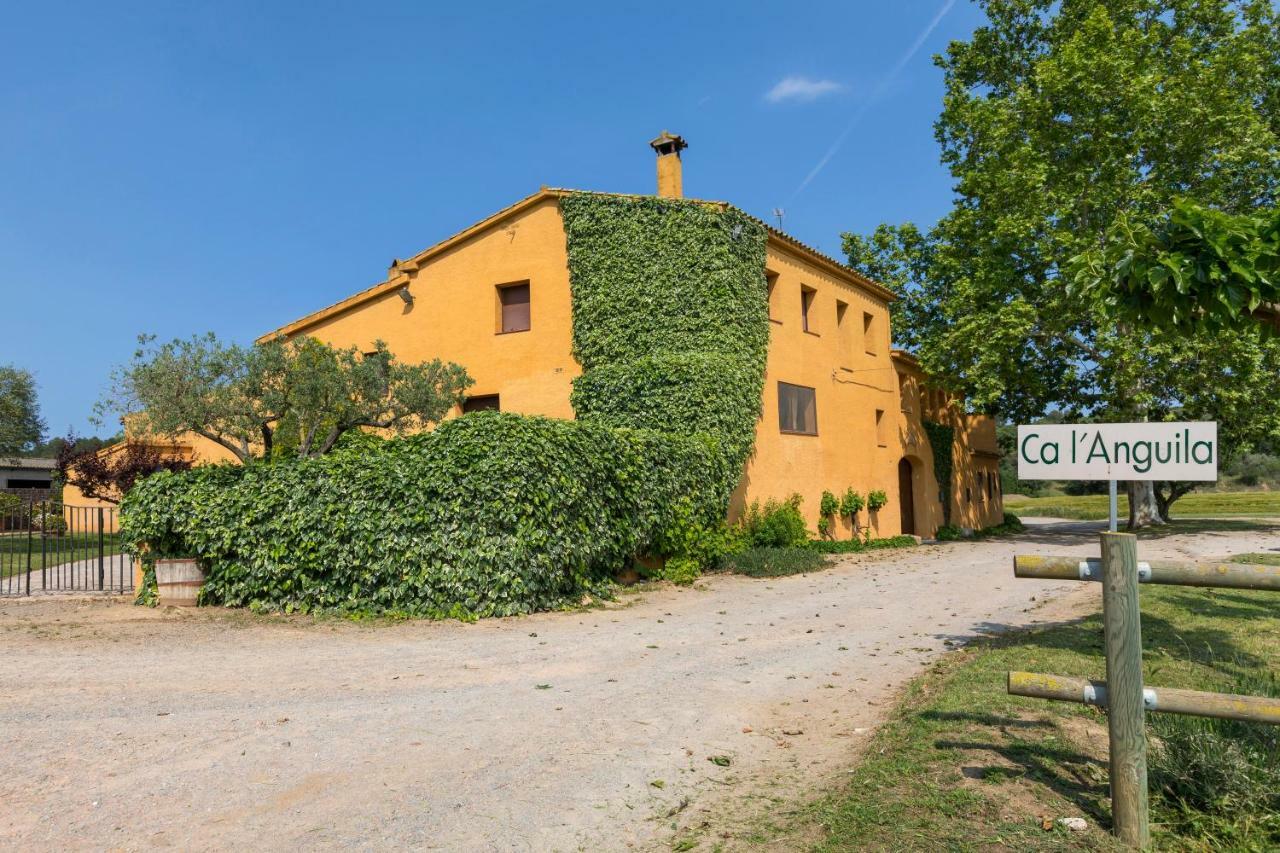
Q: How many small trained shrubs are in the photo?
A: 3